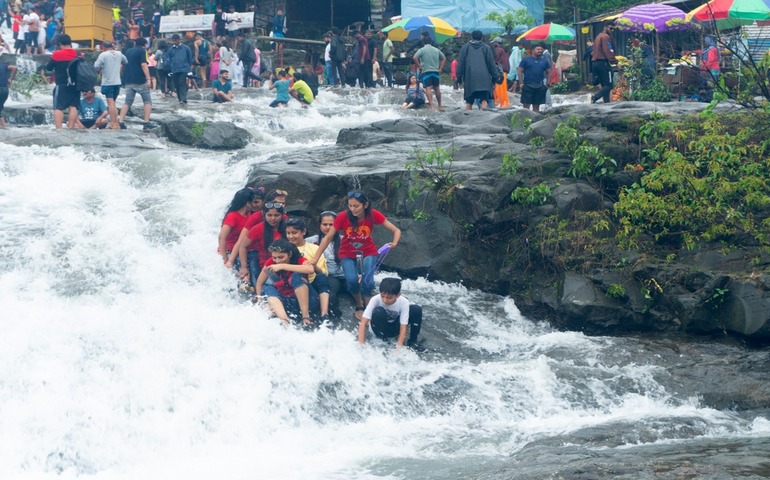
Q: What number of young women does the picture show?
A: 8